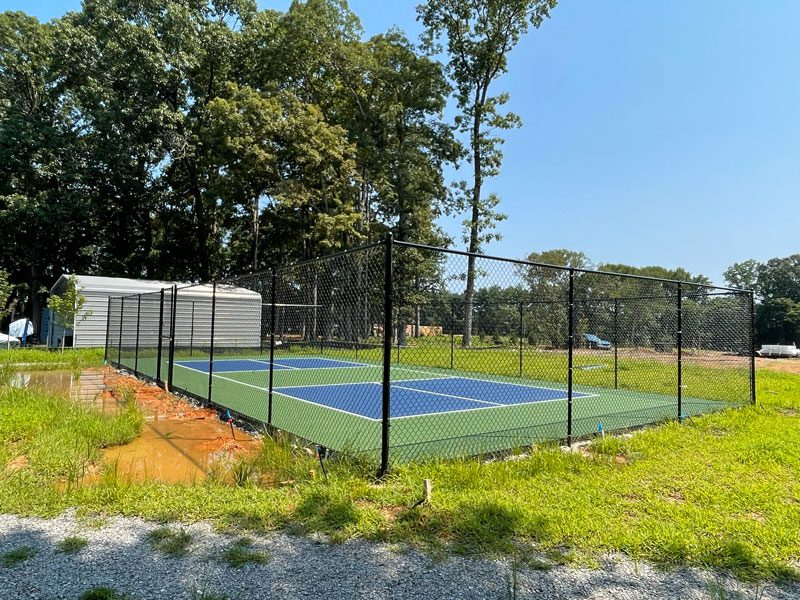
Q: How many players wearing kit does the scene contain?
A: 0